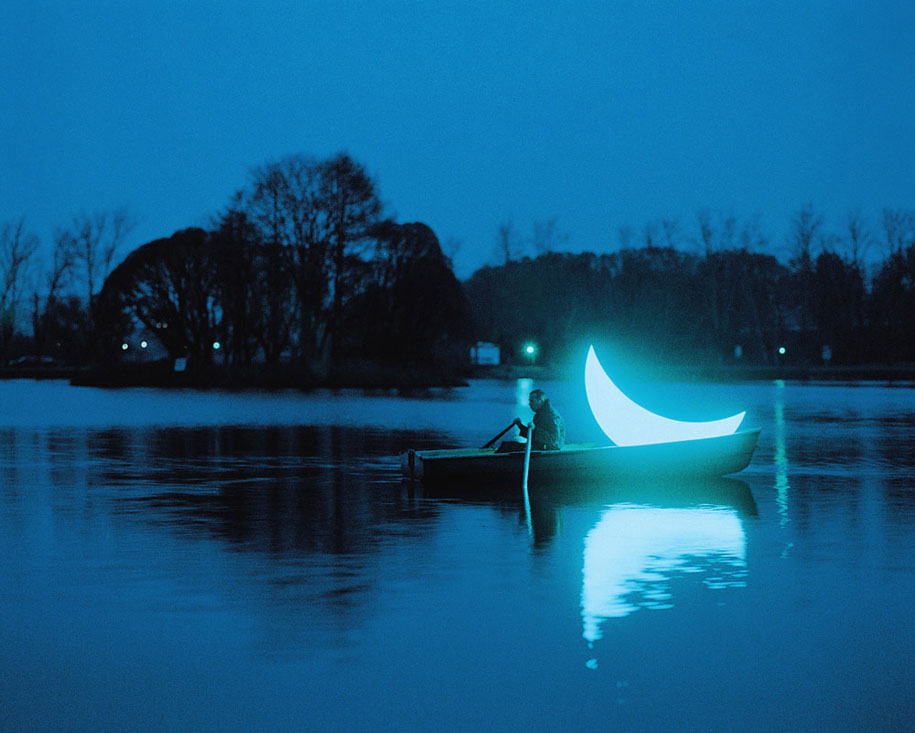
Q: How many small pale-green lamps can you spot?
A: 5